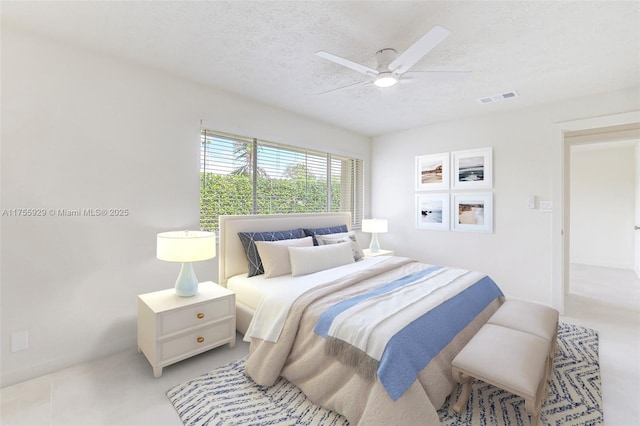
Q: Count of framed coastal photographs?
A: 4